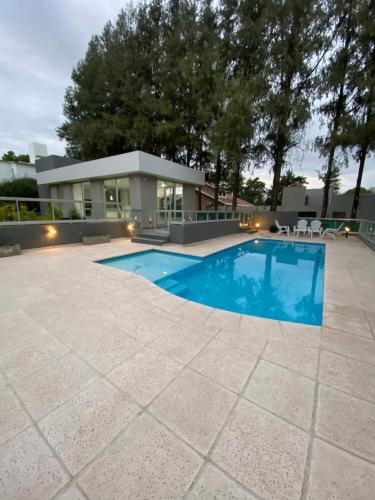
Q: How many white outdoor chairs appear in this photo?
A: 4